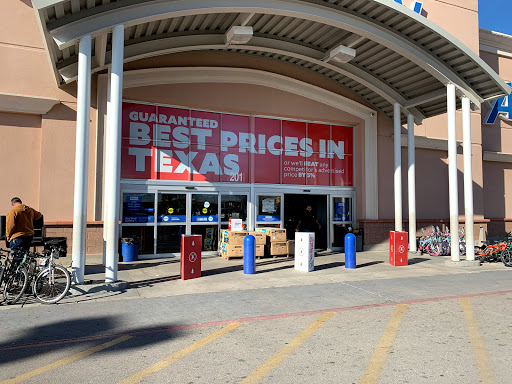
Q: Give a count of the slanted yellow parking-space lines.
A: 5